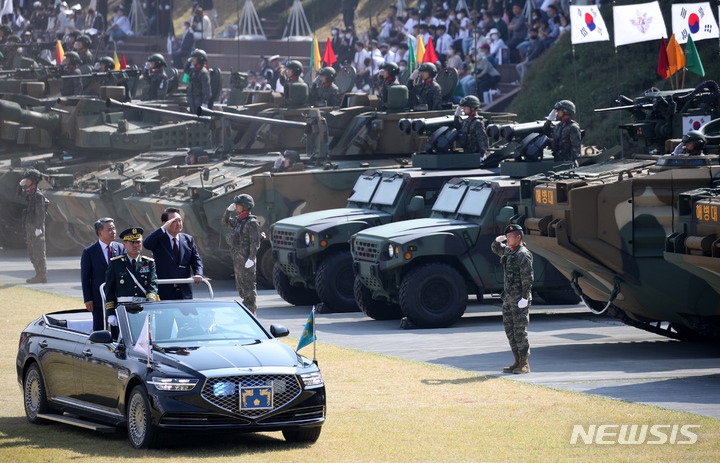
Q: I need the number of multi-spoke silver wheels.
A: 2